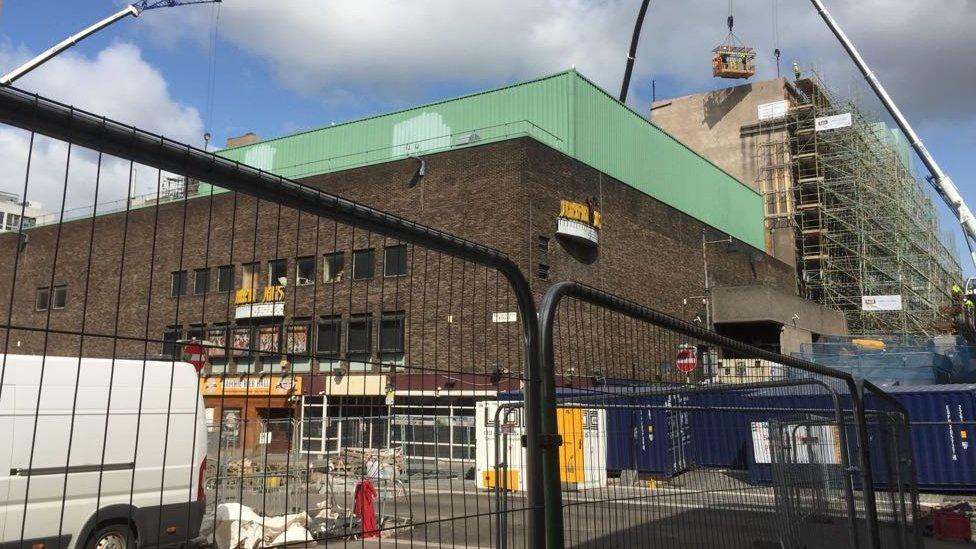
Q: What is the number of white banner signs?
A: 3